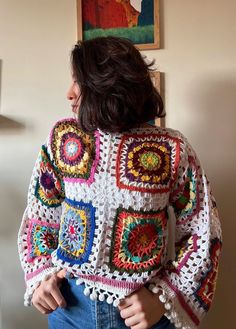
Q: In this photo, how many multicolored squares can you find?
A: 9